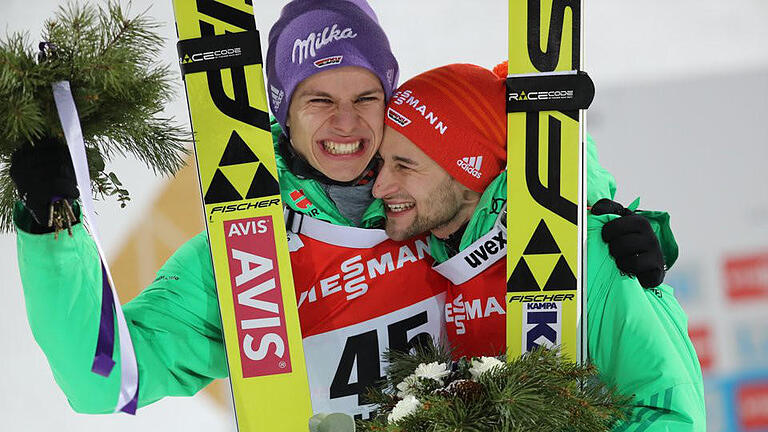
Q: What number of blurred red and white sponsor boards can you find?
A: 3